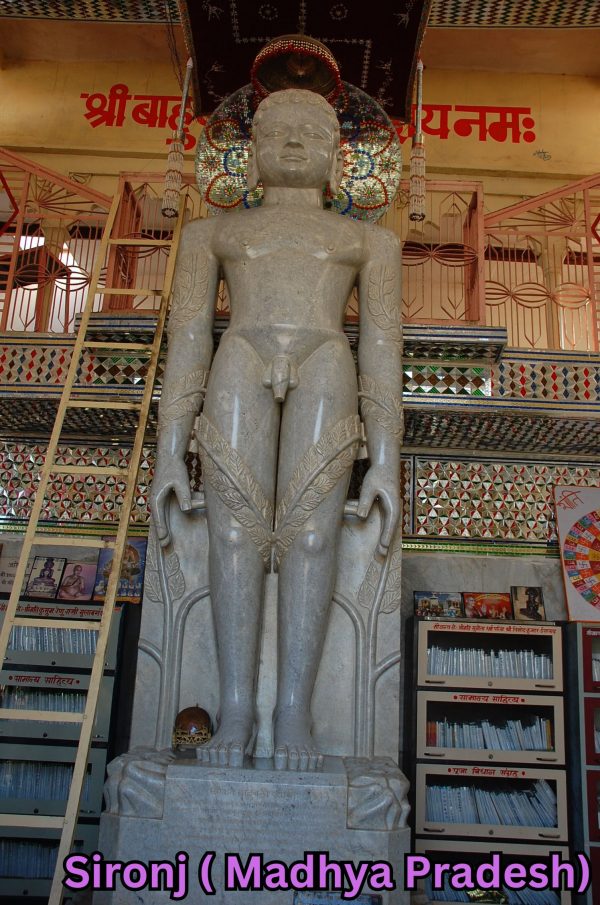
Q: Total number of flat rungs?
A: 9